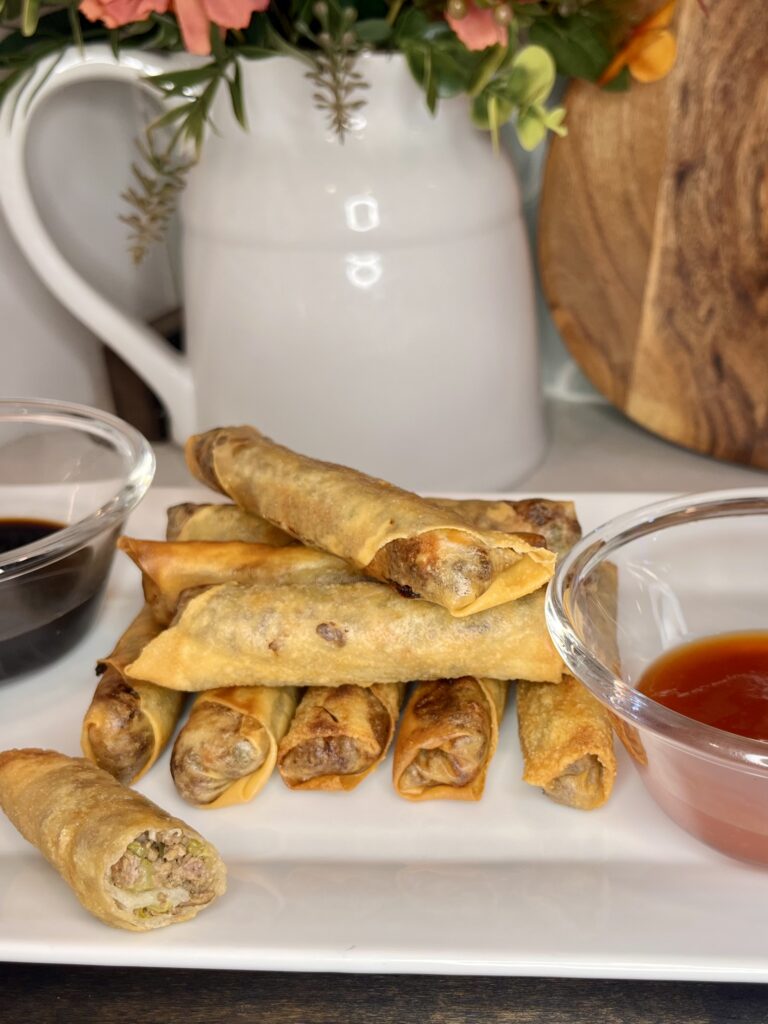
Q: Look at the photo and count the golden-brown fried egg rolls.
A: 10